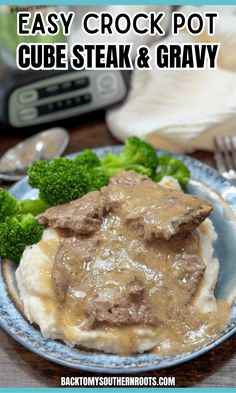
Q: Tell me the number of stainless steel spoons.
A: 1